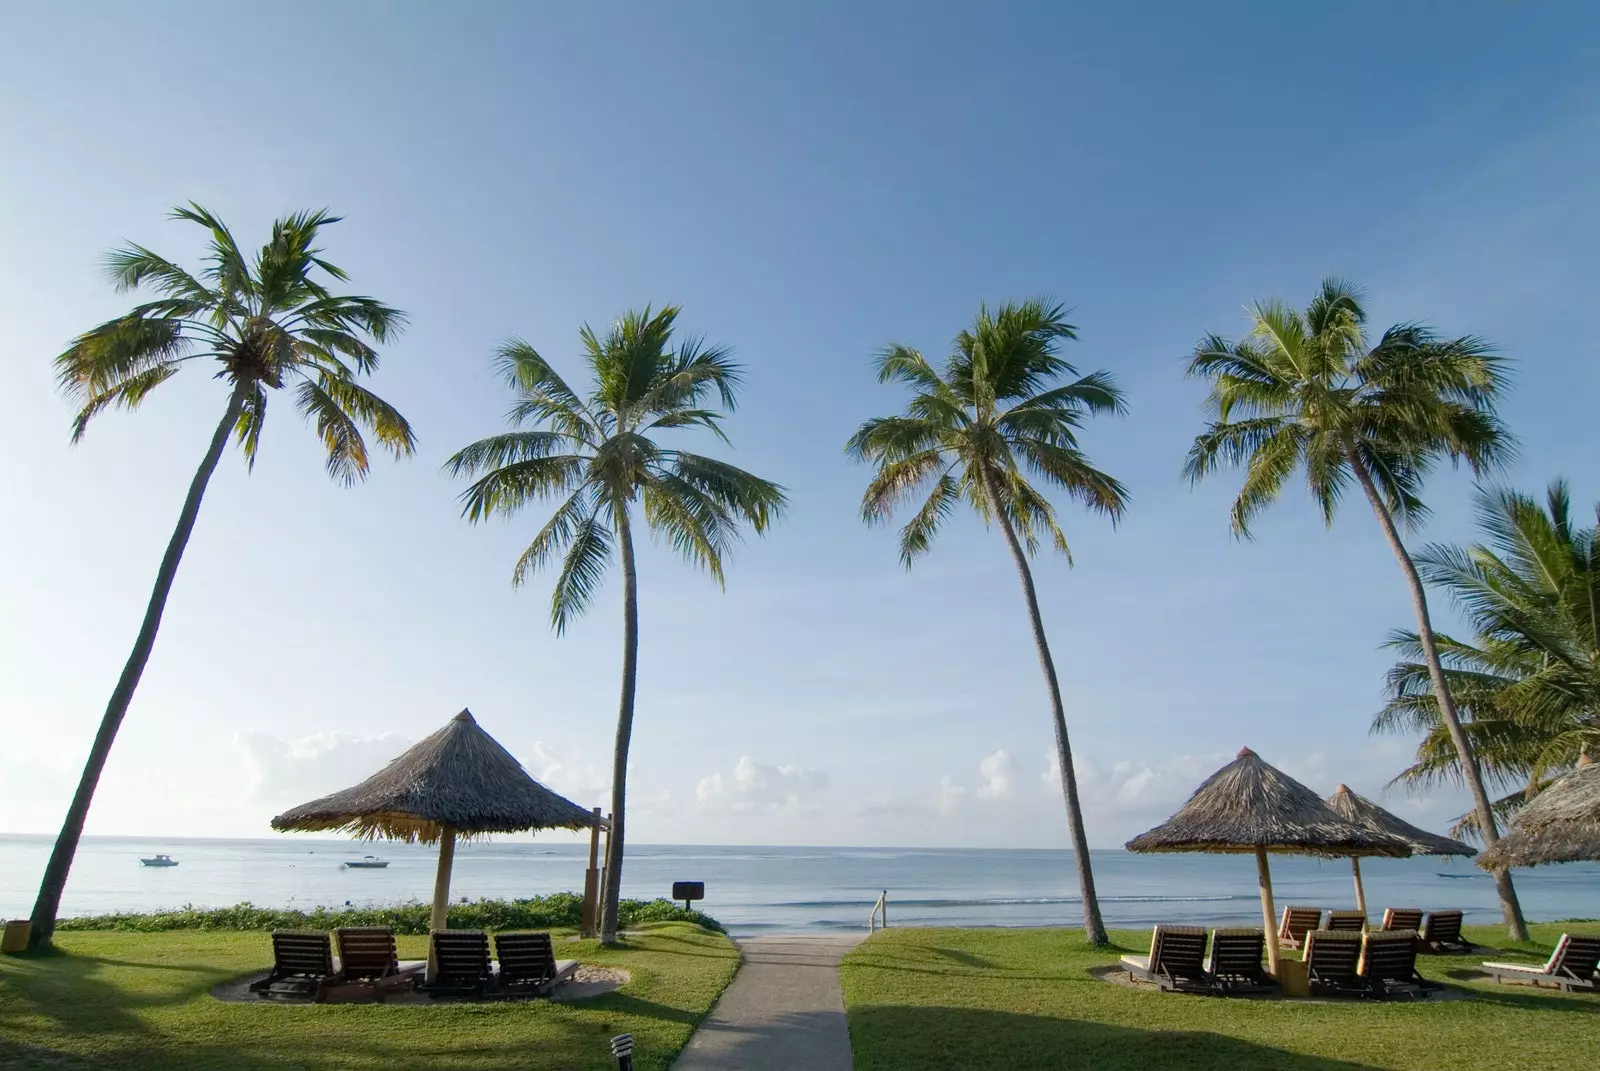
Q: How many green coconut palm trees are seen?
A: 5